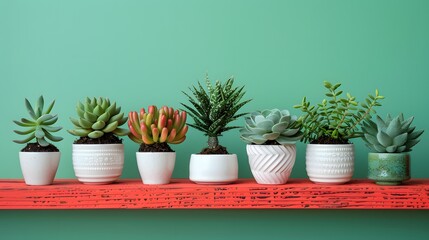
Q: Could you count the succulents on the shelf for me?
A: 7